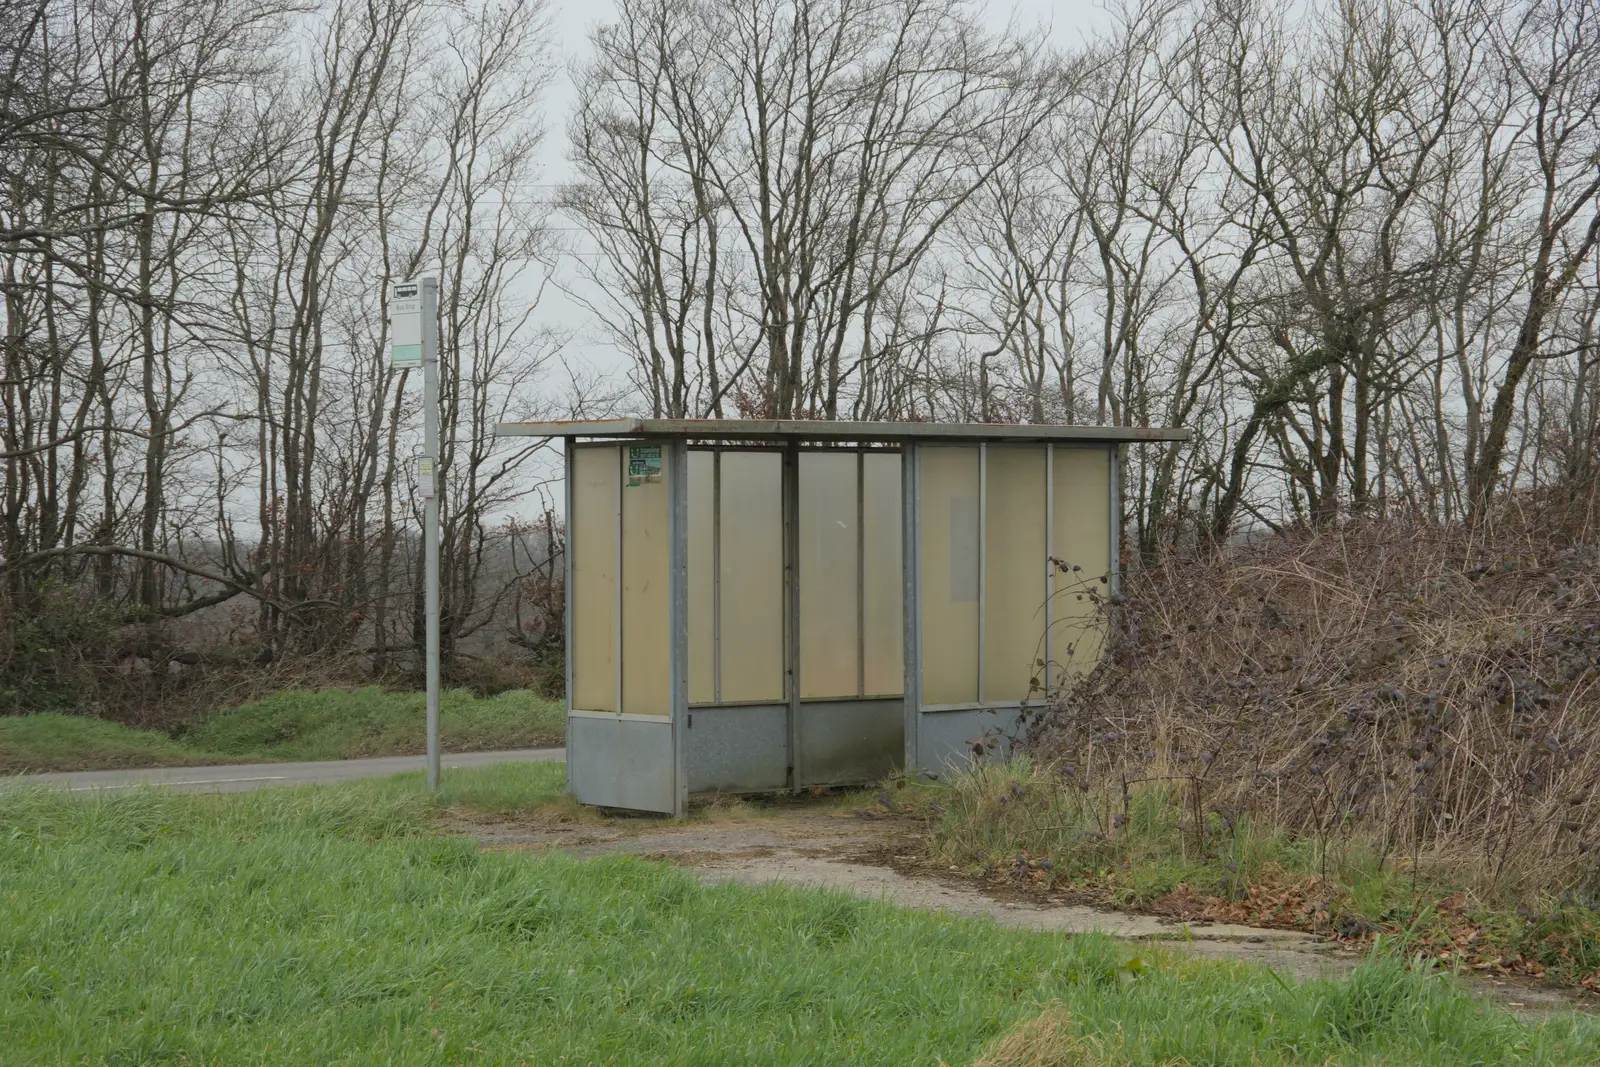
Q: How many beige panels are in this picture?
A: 9